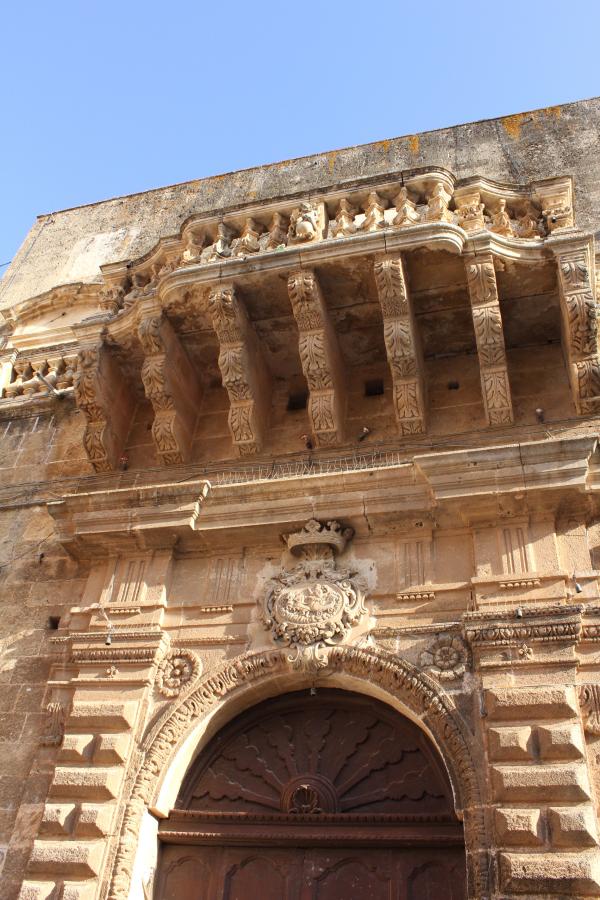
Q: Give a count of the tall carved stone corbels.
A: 7